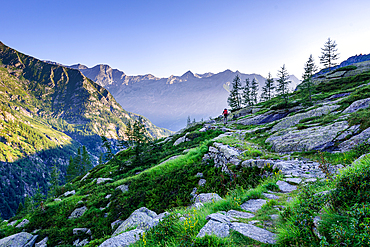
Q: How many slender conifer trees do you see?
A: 7